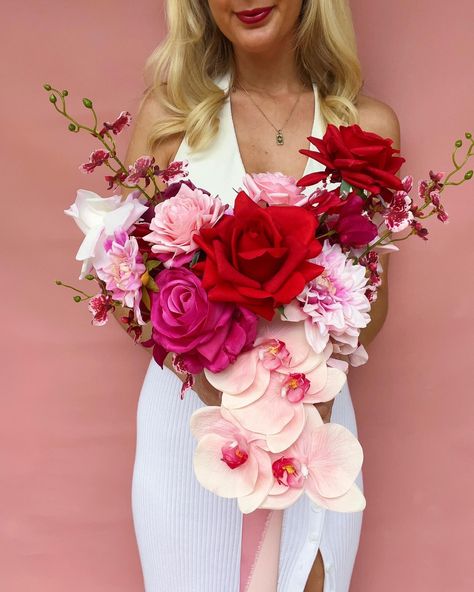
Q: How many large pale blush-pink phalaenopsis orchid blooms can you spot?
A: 4